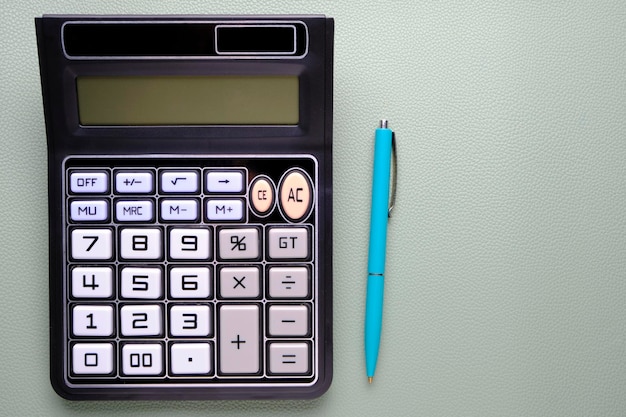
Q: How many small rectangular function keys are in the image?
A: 8